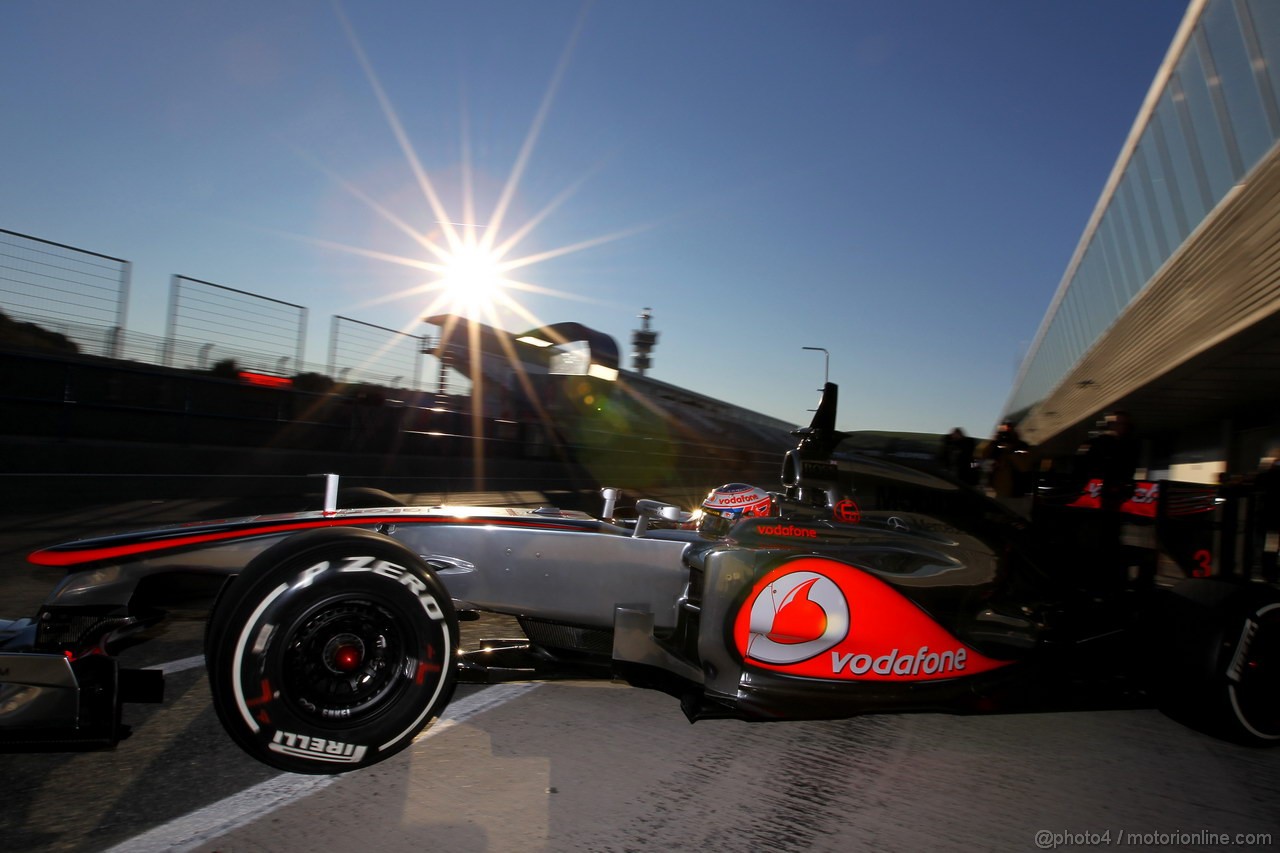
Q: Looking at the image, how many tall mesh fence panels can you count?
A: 3